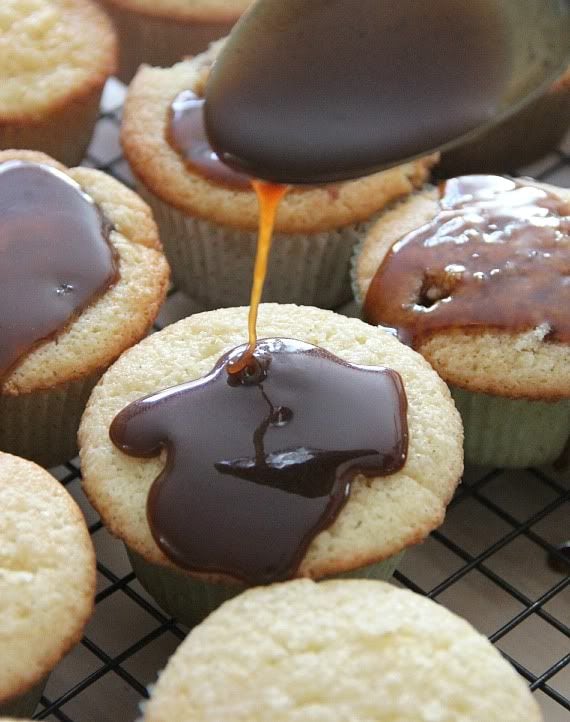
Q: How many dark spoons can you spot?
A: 1